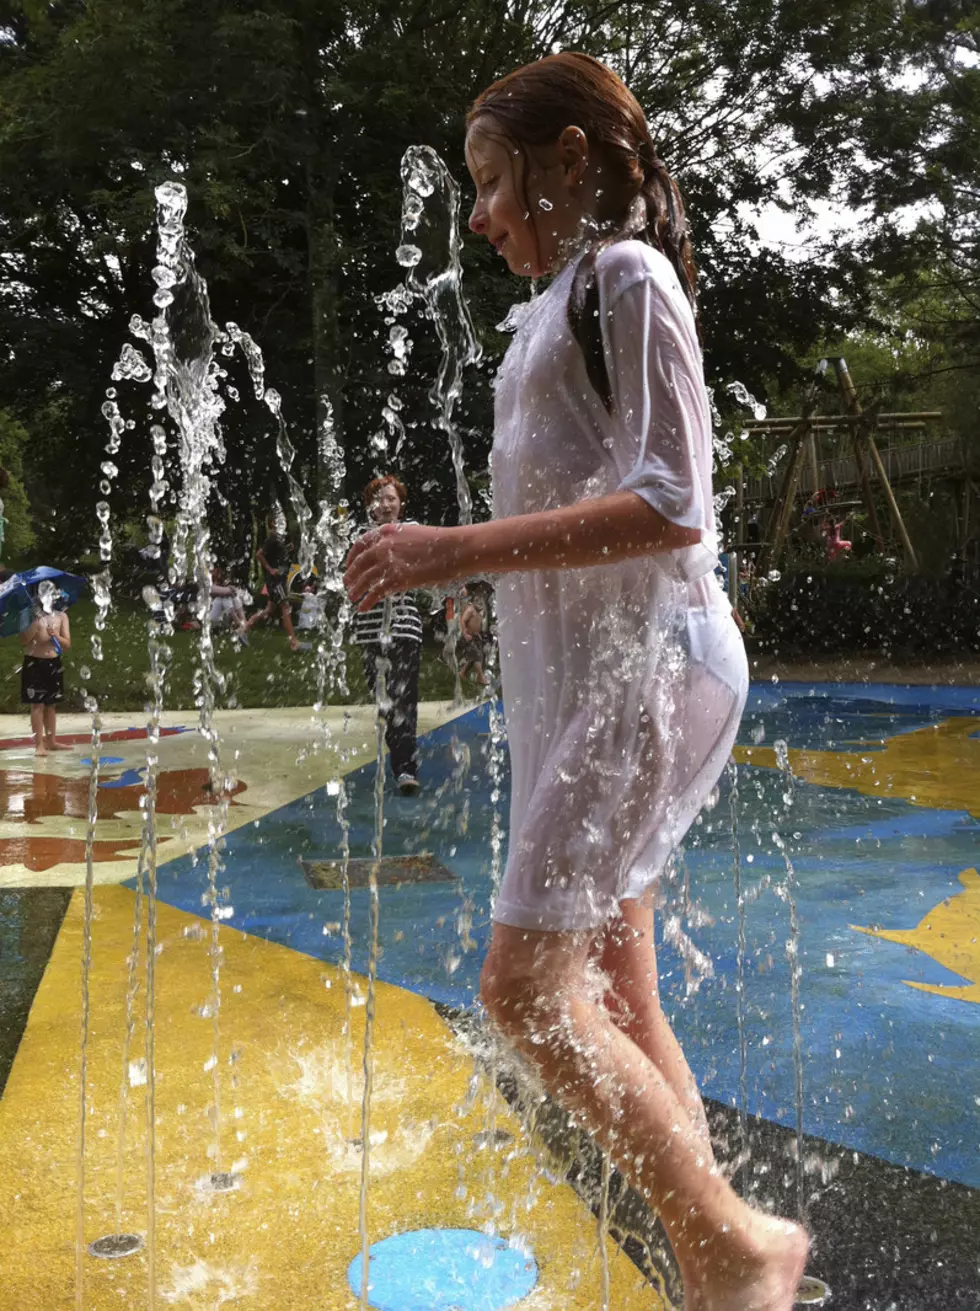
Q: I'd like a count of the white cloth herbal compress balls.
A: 0